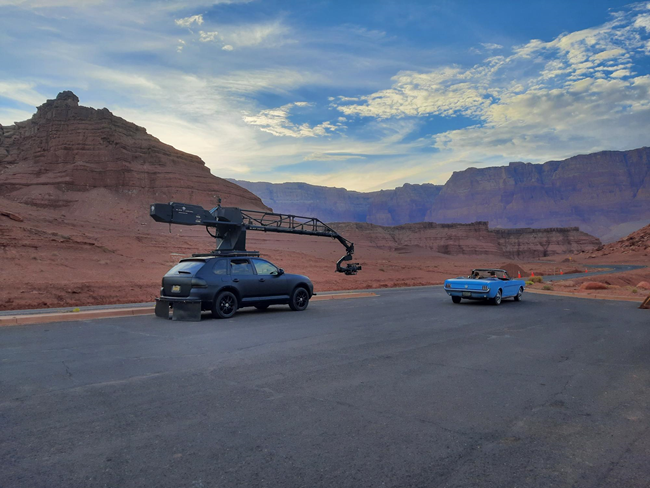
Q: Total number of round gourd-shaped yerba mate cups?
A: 0